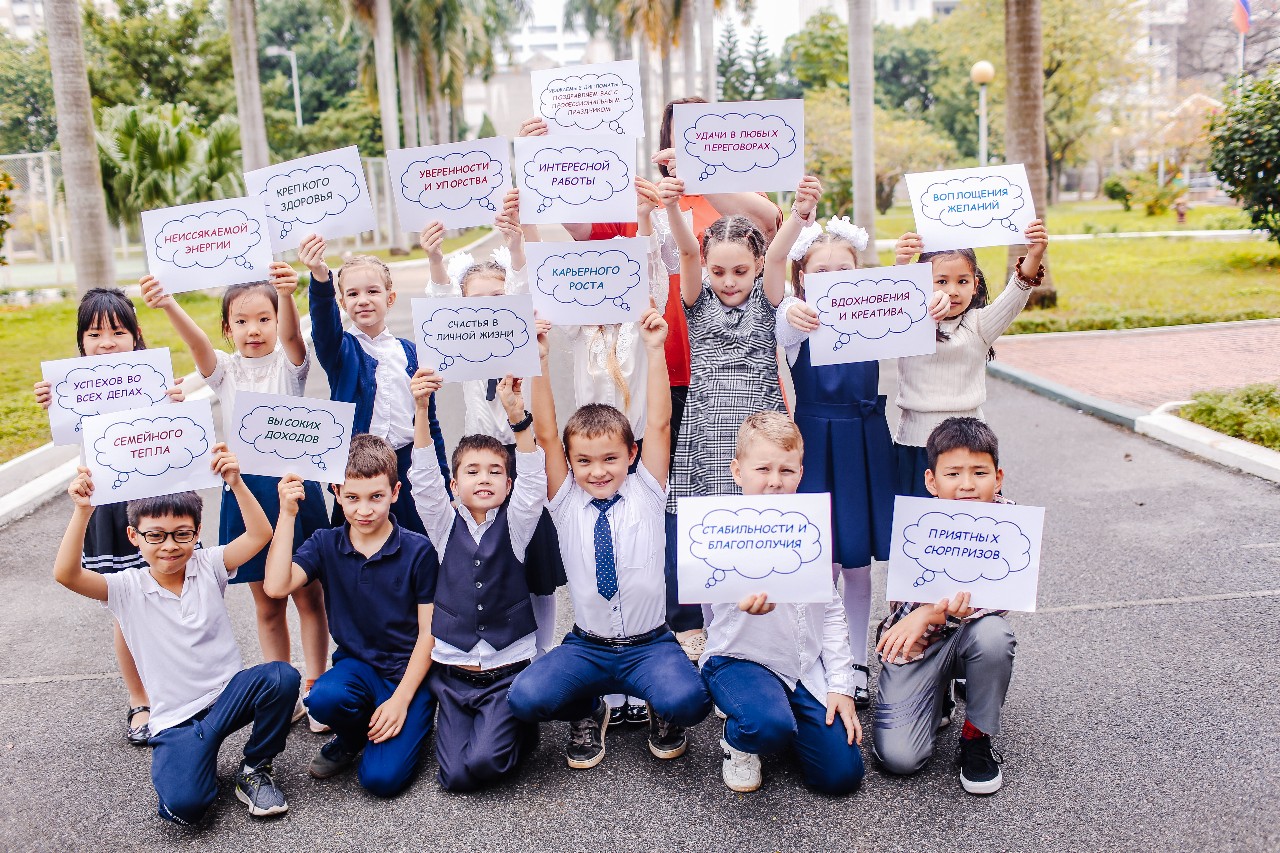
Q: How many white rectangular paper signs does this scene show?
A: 15